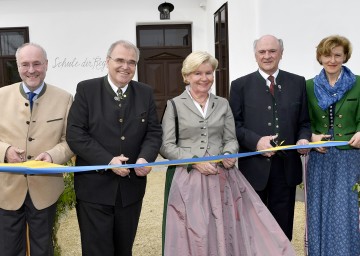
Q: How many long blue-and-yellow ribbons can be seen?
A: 1